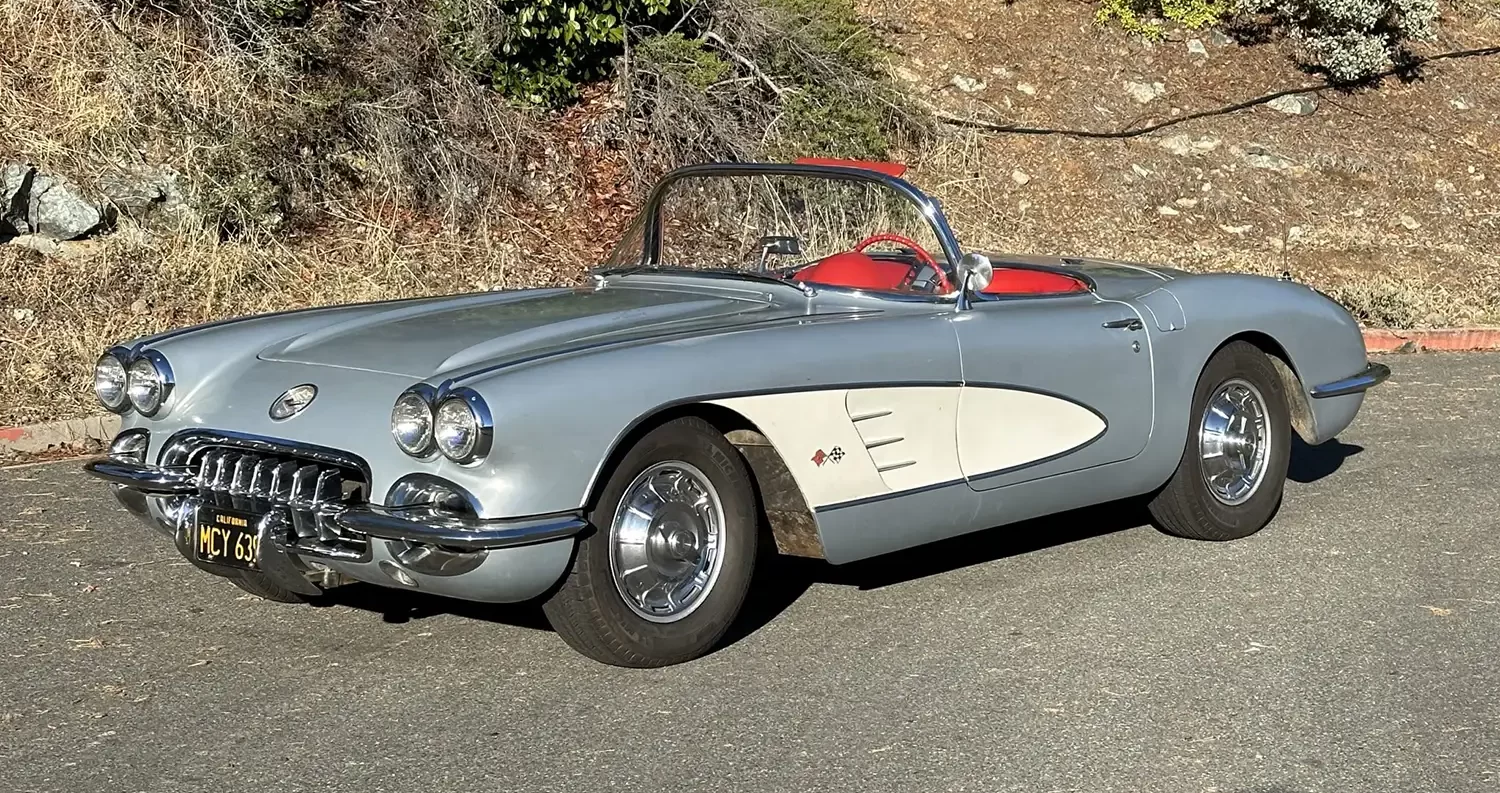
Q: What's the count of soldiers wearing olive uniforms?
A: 0